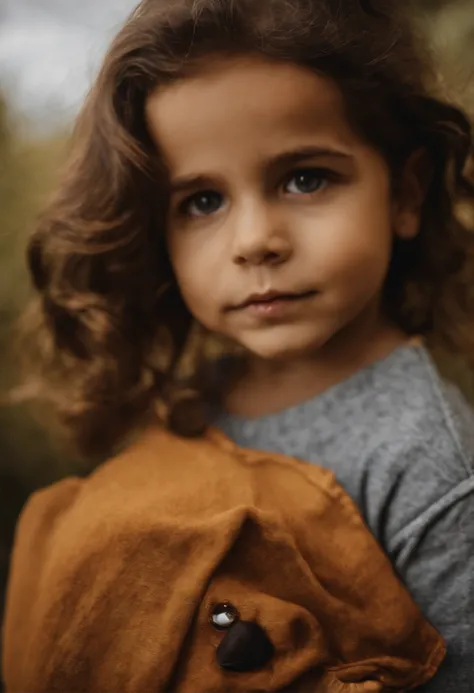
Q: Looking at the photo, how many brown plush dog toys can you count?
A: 1